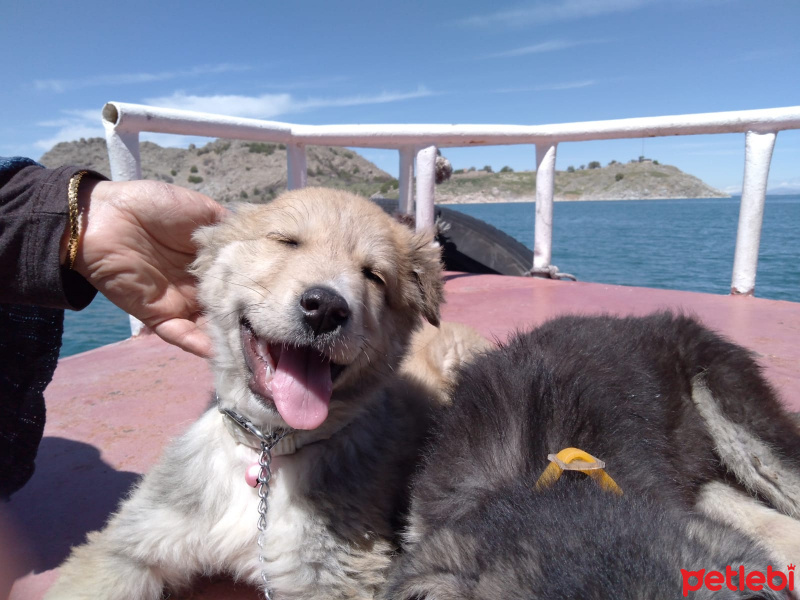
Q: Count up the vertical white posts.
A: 6